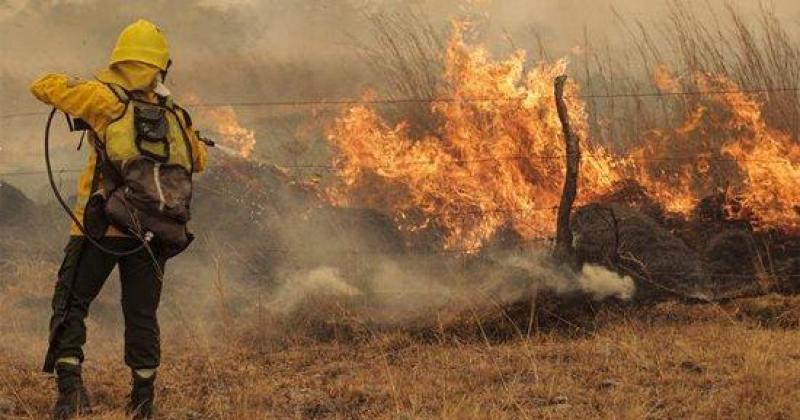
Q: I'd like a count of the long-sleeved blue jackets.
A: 0